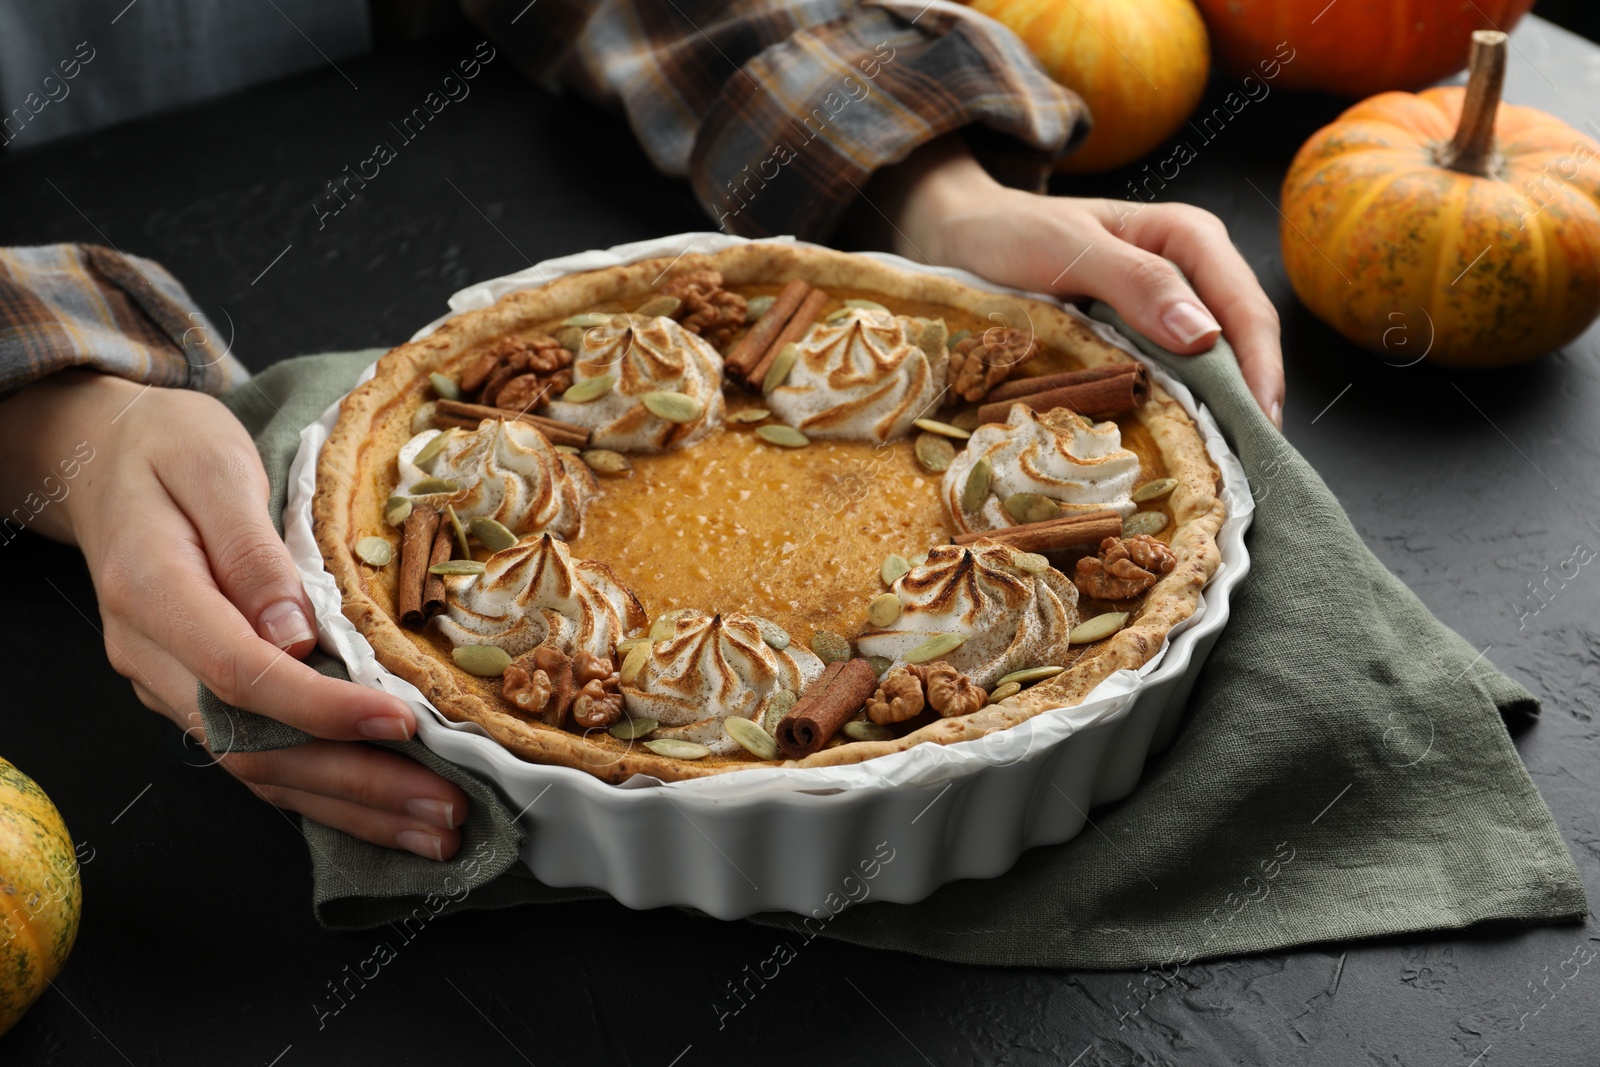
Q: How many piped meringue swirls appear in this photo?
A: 7